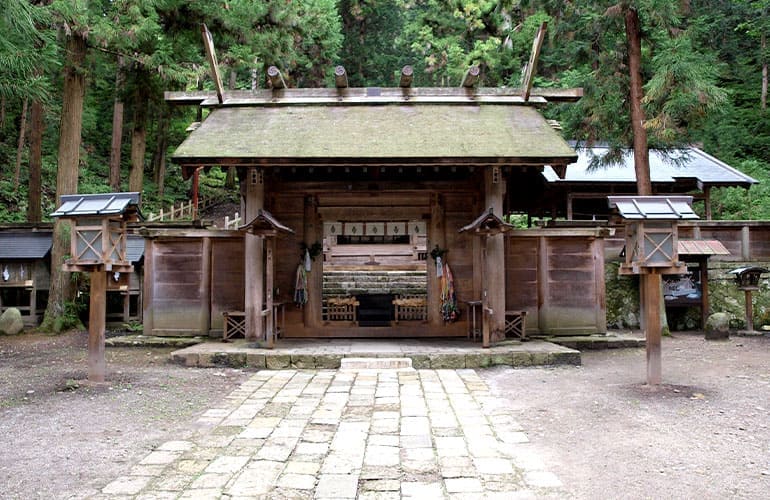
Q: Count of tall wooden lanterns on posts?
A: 2